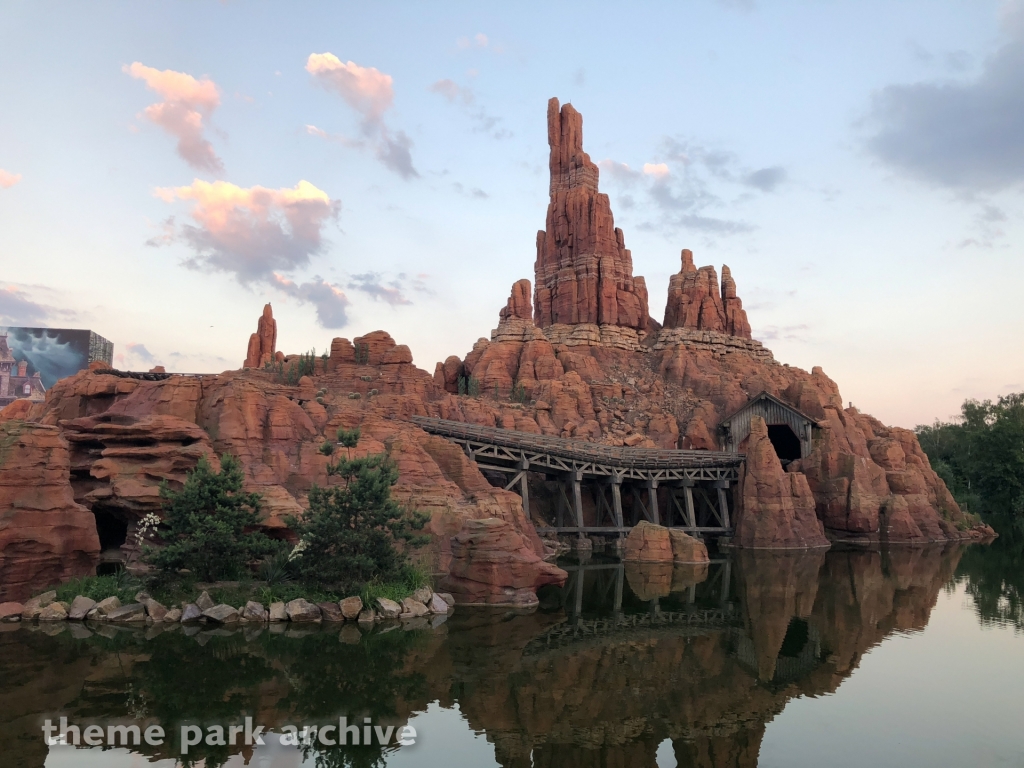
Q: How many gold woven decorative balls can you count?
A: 0